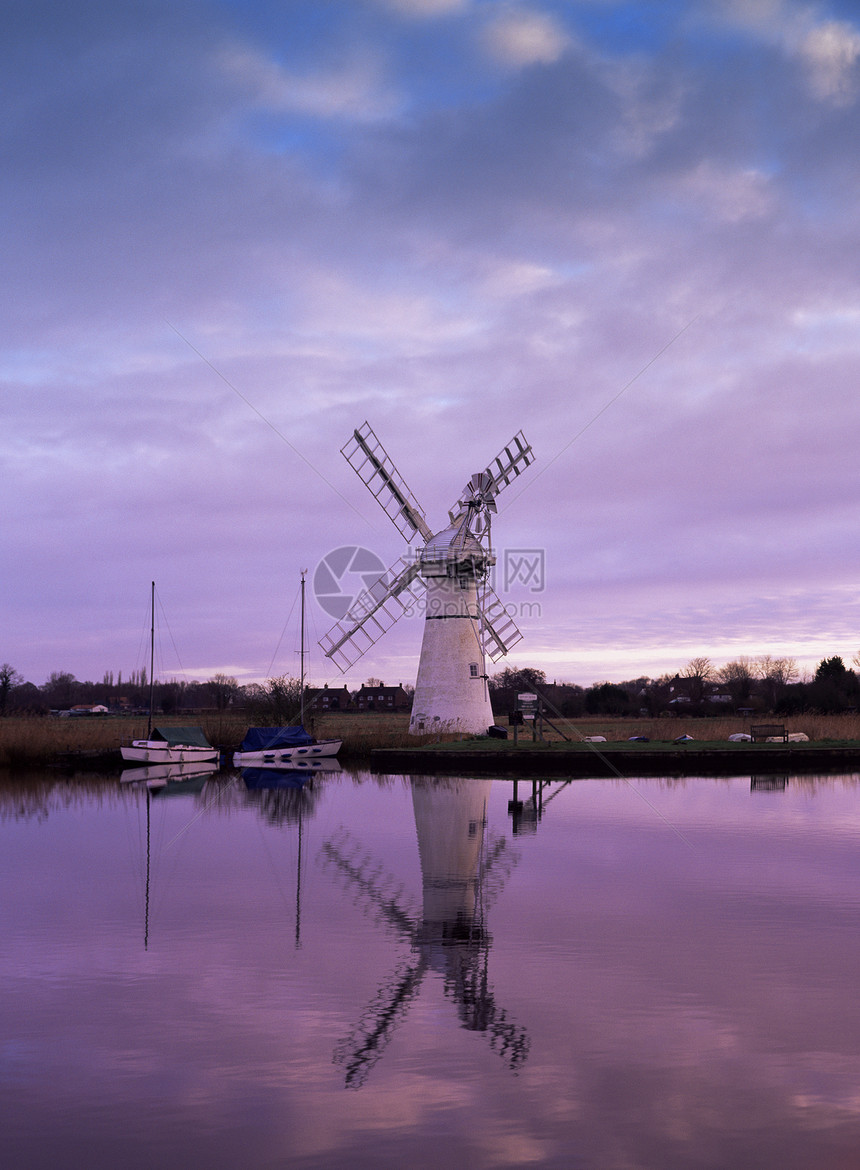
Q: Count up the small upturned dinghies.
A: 5